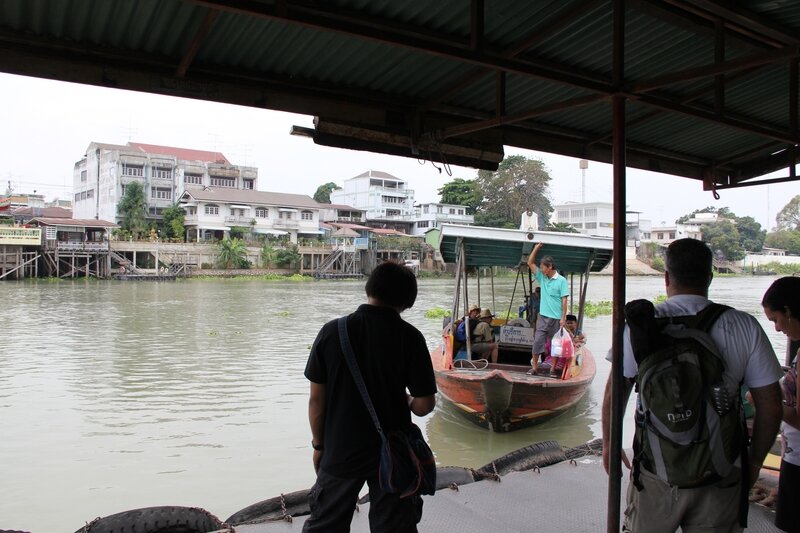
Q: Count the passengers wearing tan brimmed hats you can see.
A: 2